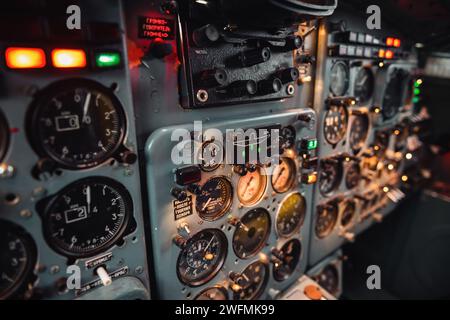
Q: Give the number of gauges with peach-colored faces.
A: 2